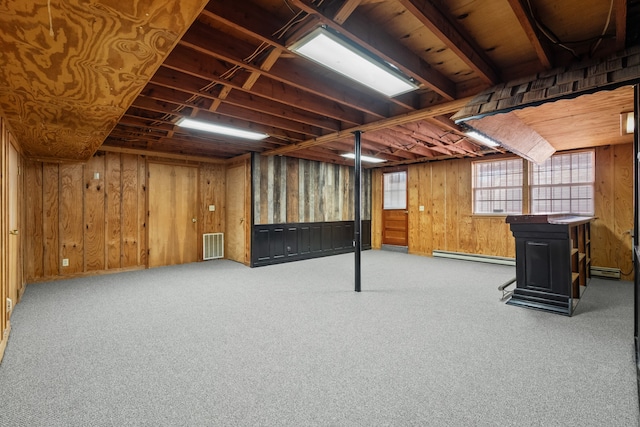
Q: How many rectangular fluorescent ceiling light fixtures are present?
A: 4